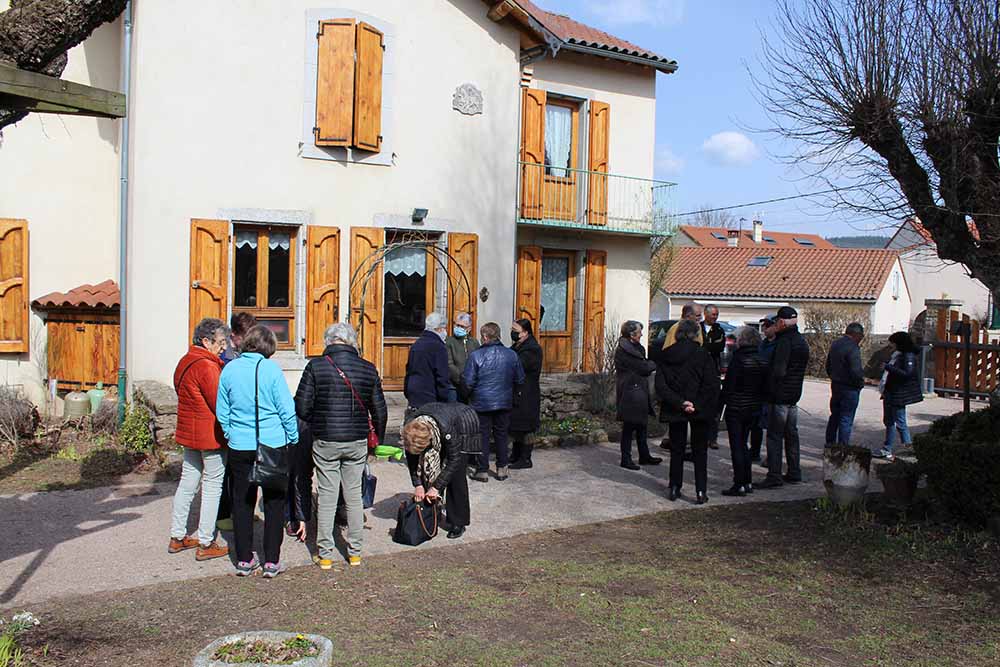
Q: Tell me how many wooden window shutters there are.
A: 11